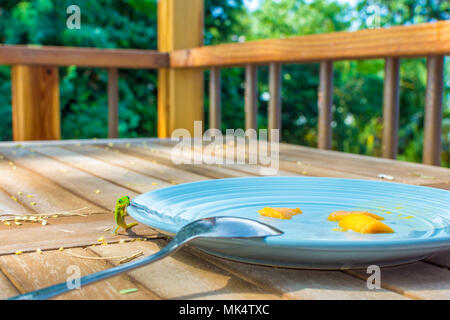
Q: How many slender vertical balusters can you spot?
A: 7